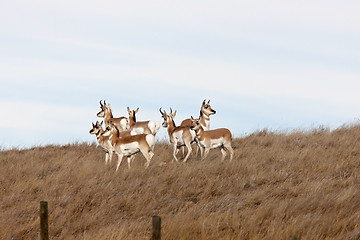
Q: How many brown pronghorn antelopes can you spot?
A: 7